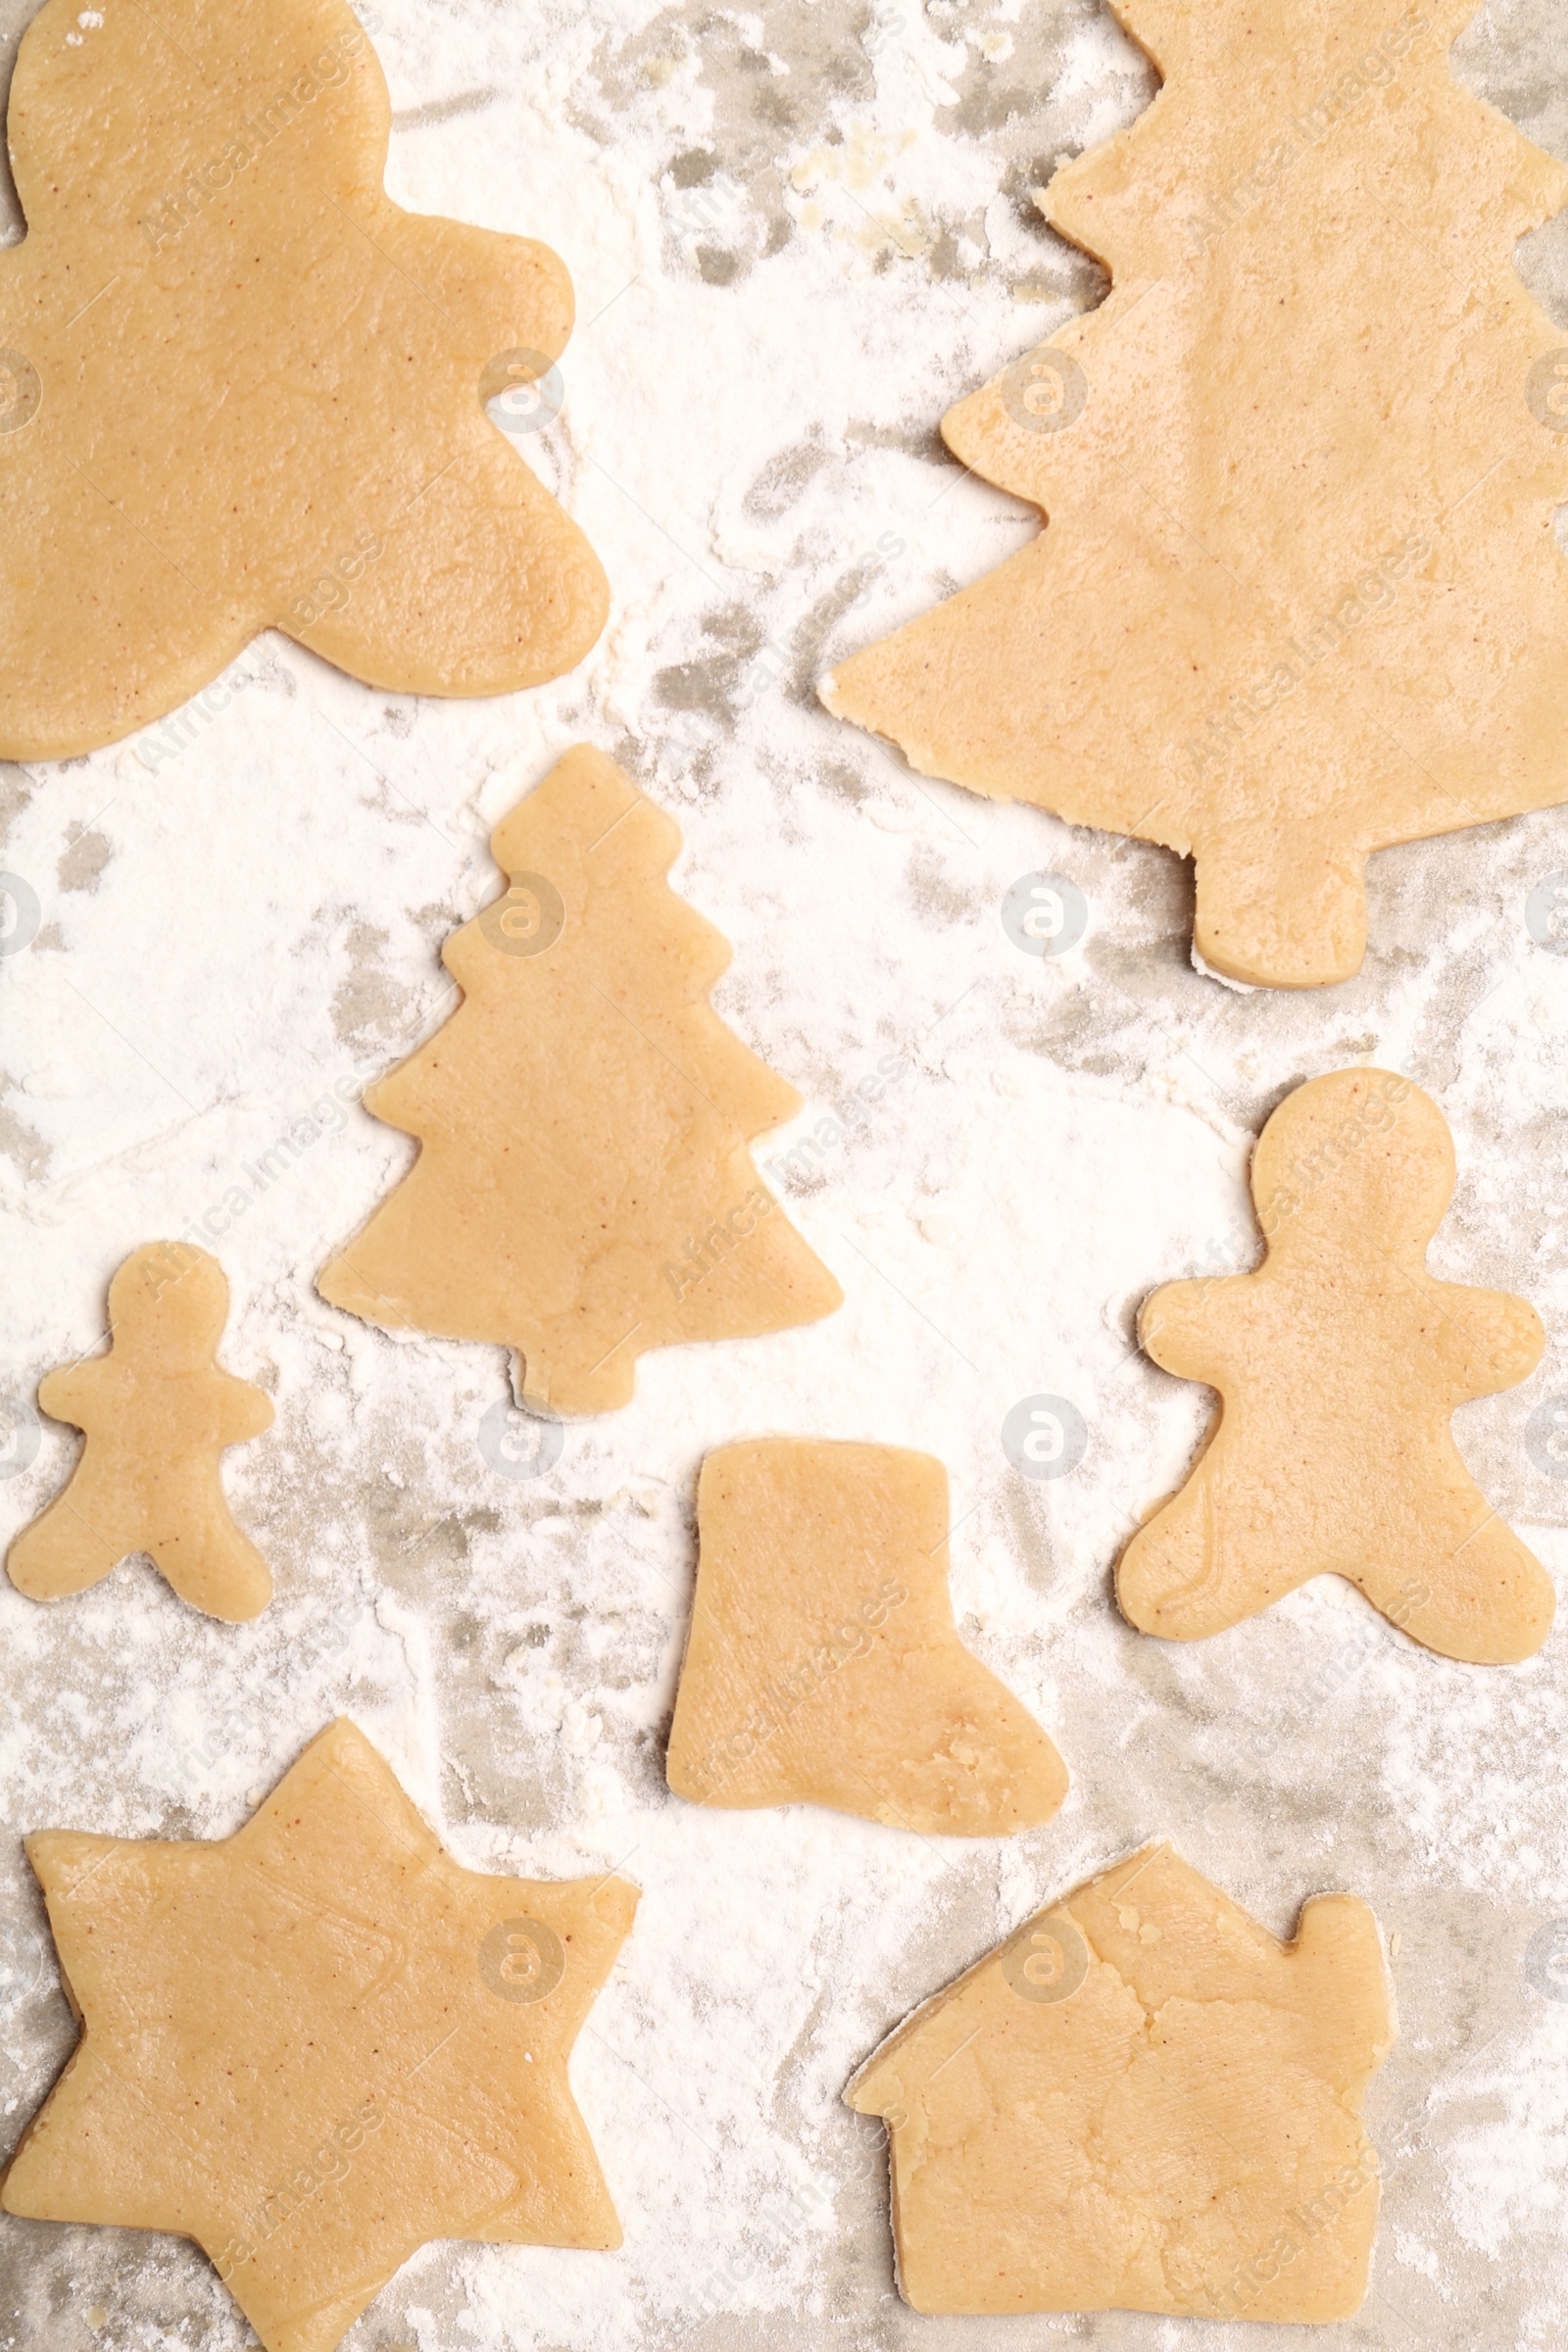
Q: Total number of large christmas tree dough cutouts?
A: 1